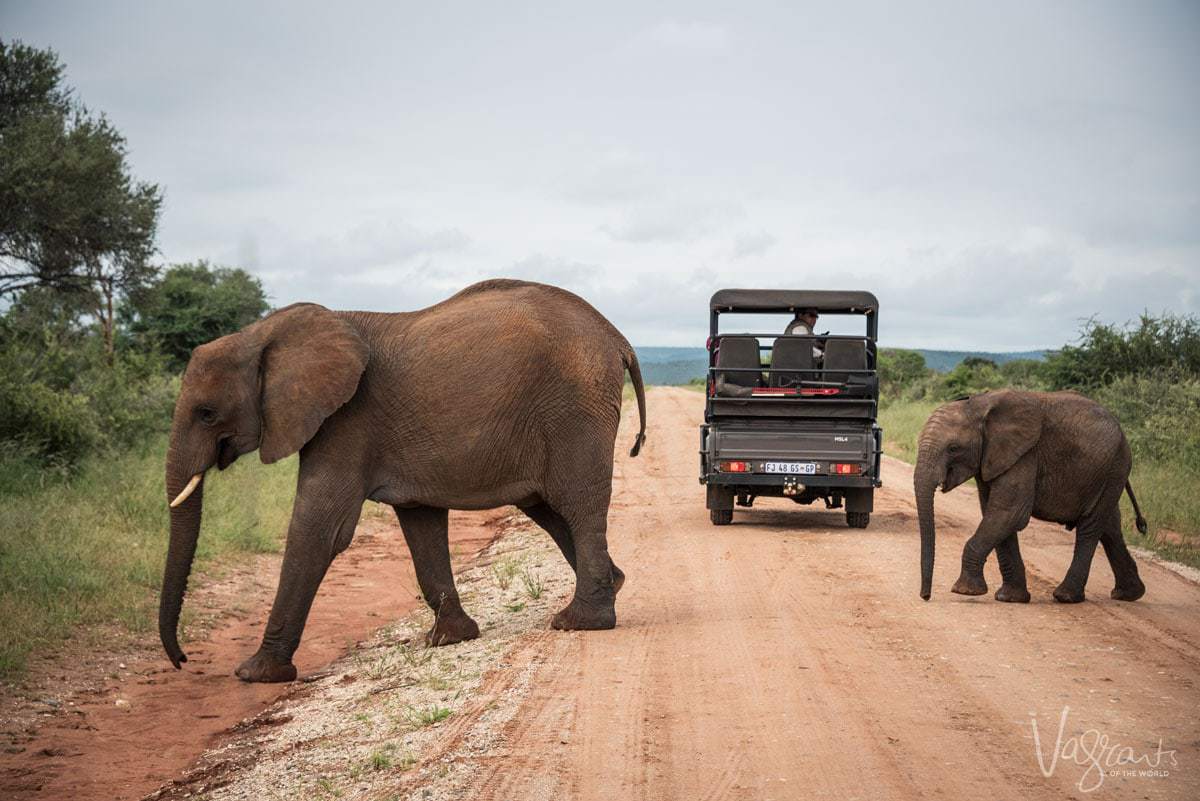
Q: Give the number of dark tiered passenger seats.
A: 3